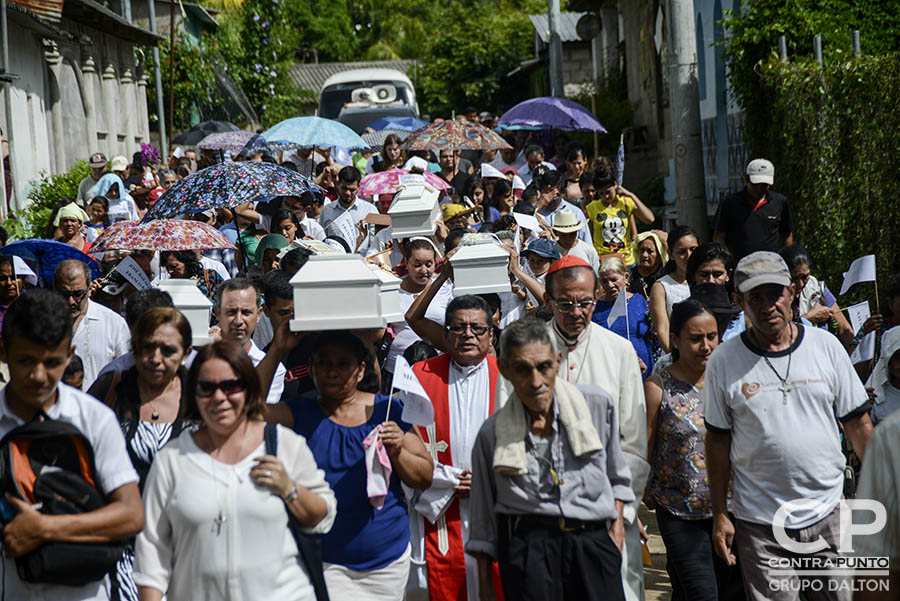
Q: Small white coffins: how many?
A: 5